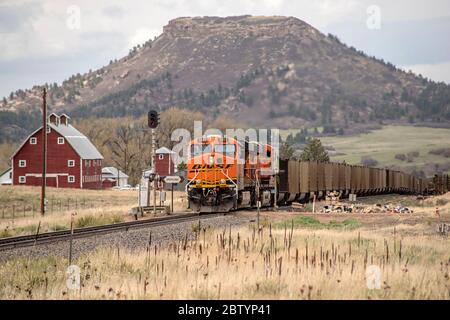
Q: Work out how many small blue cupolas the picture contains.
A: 0